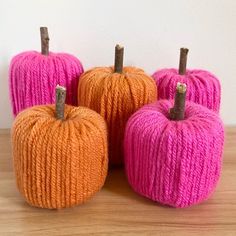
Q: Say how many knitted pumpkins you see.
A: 5